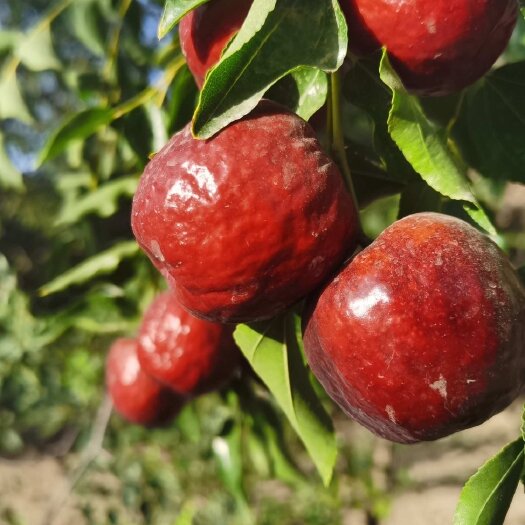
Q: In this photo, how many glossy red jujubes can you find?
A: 6